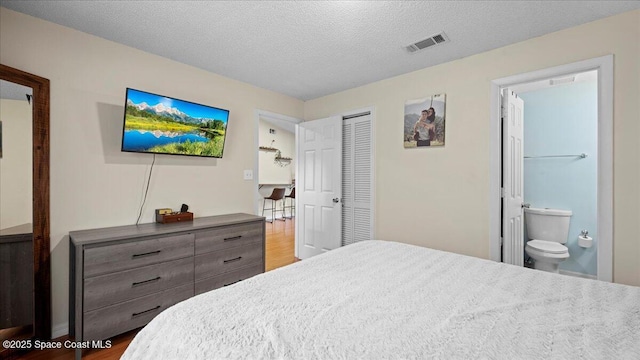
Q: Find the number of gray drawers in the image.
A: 6